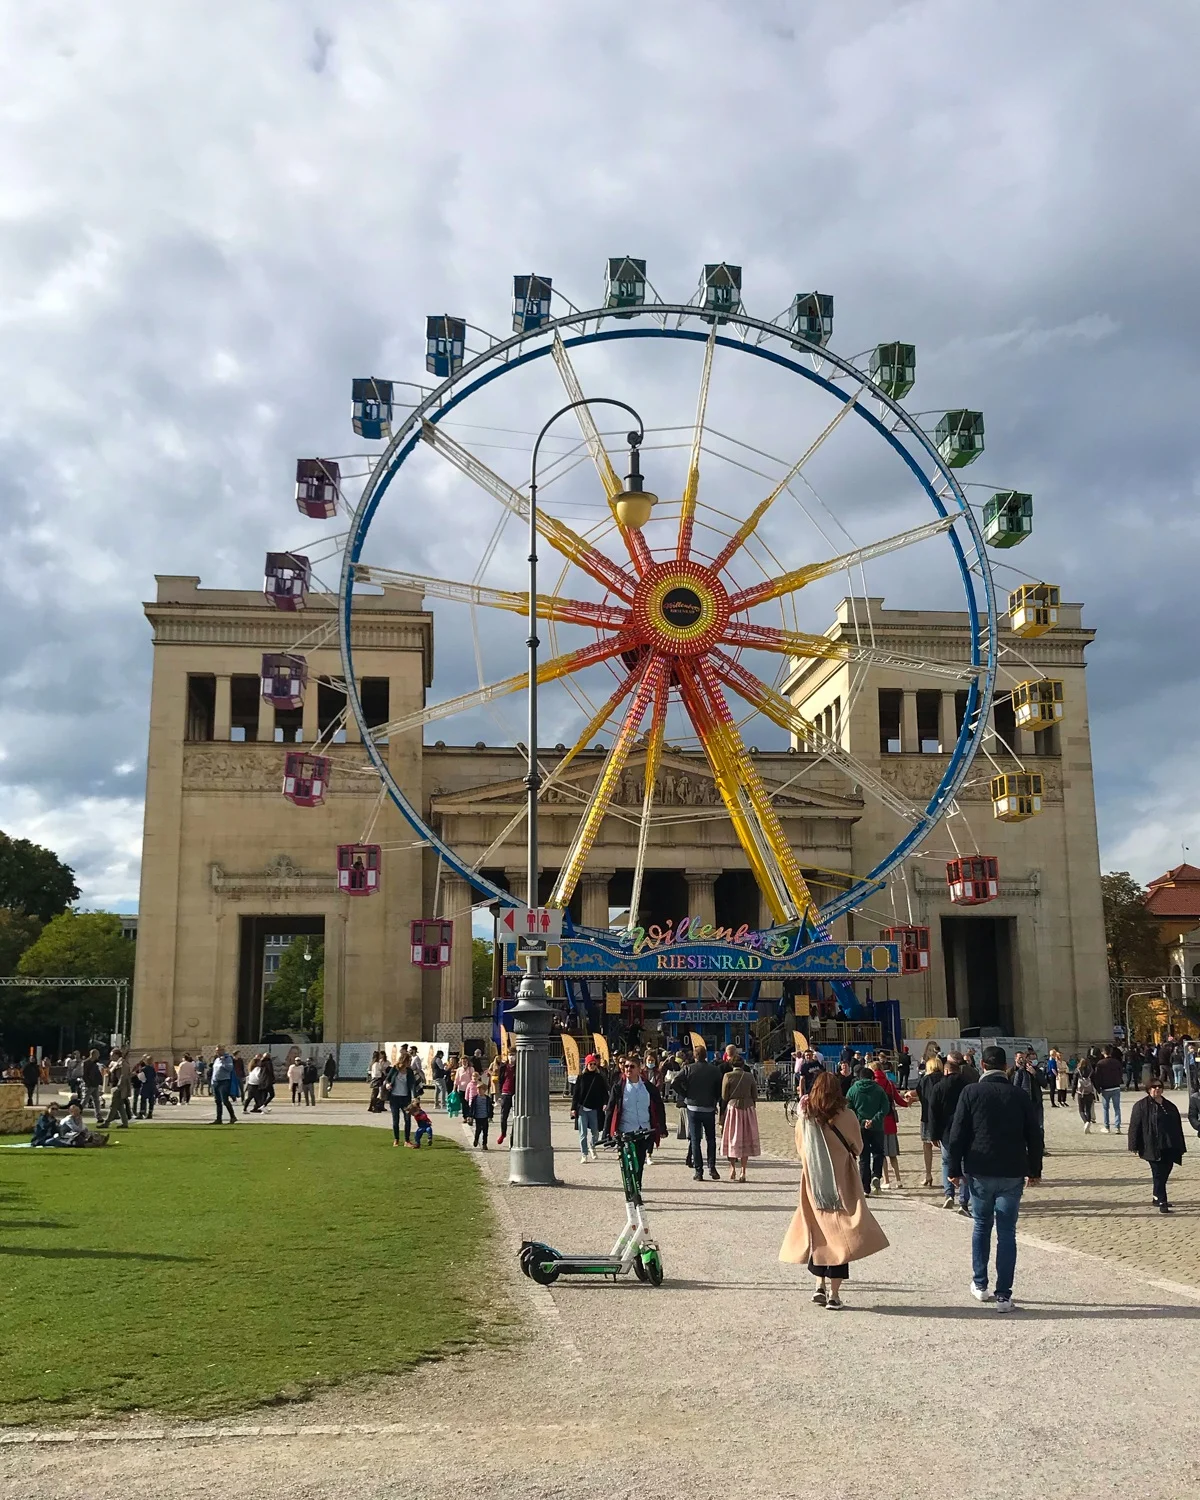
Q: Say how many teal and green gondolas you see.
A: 6